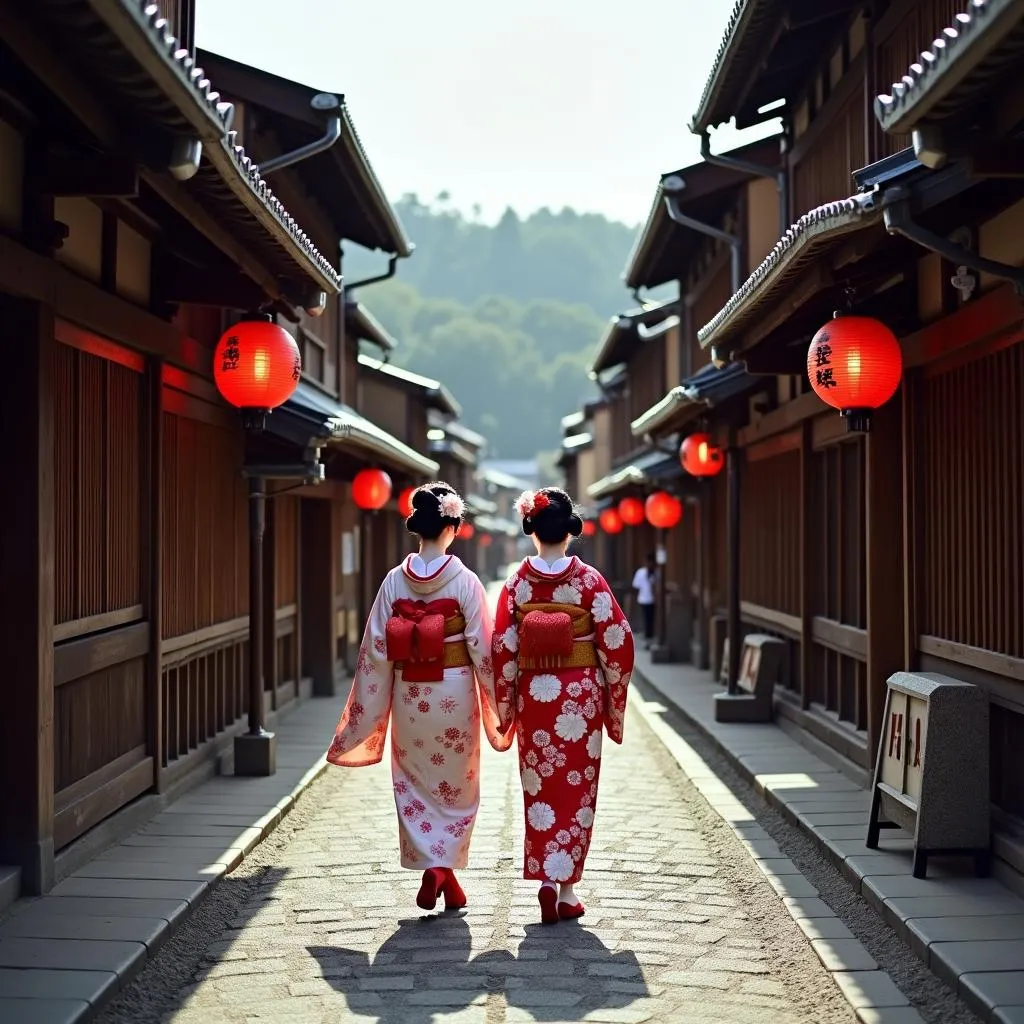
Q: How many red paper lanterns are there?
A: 11